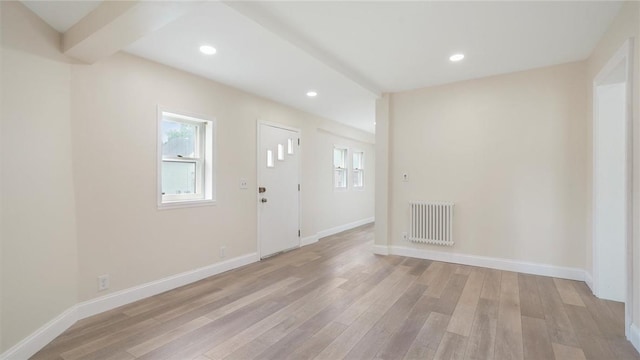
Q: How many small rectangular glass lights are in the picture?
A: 3